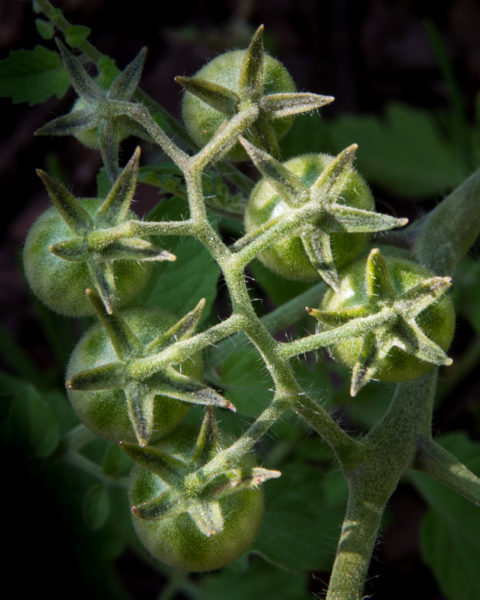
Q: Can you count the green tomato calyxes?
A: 7